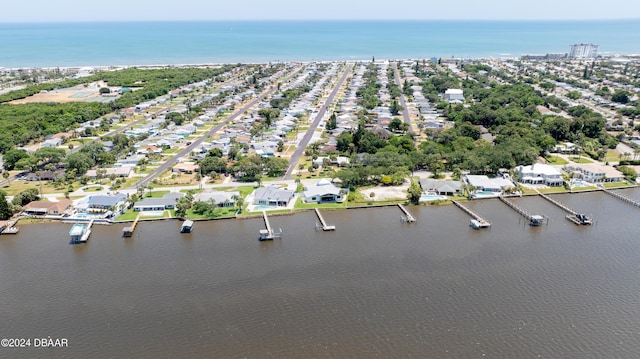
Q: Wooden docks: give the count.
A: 11